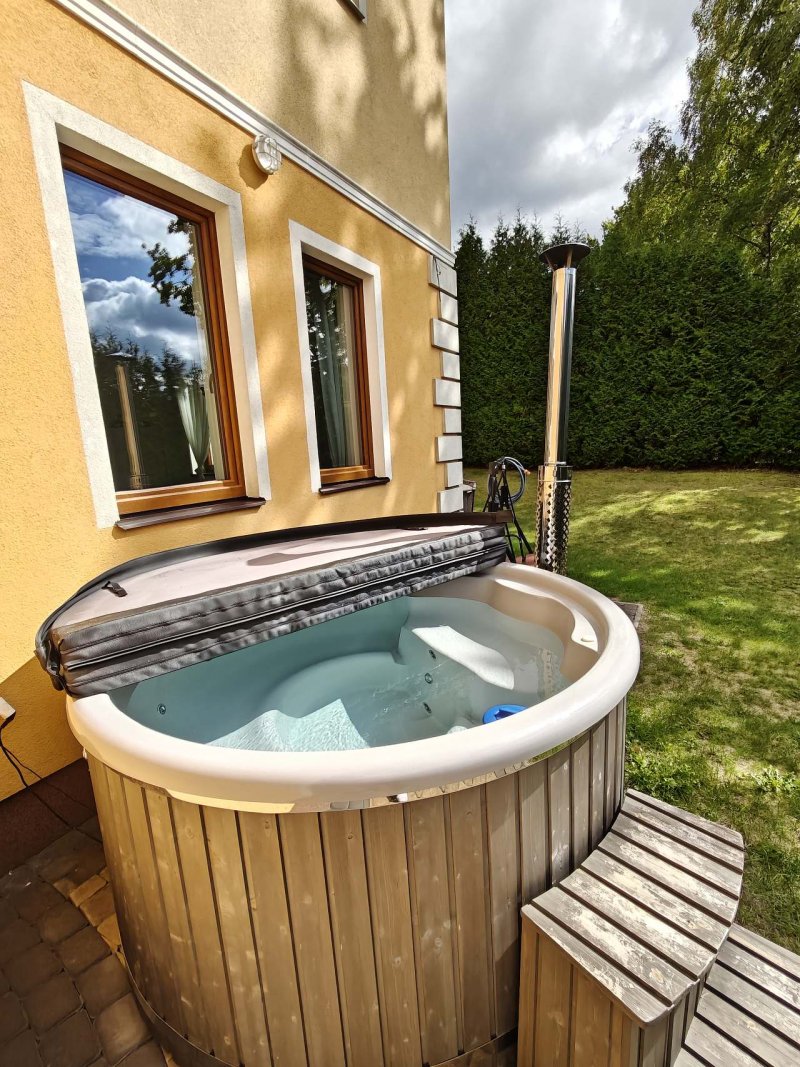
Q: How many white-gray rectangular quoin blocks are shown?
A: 9